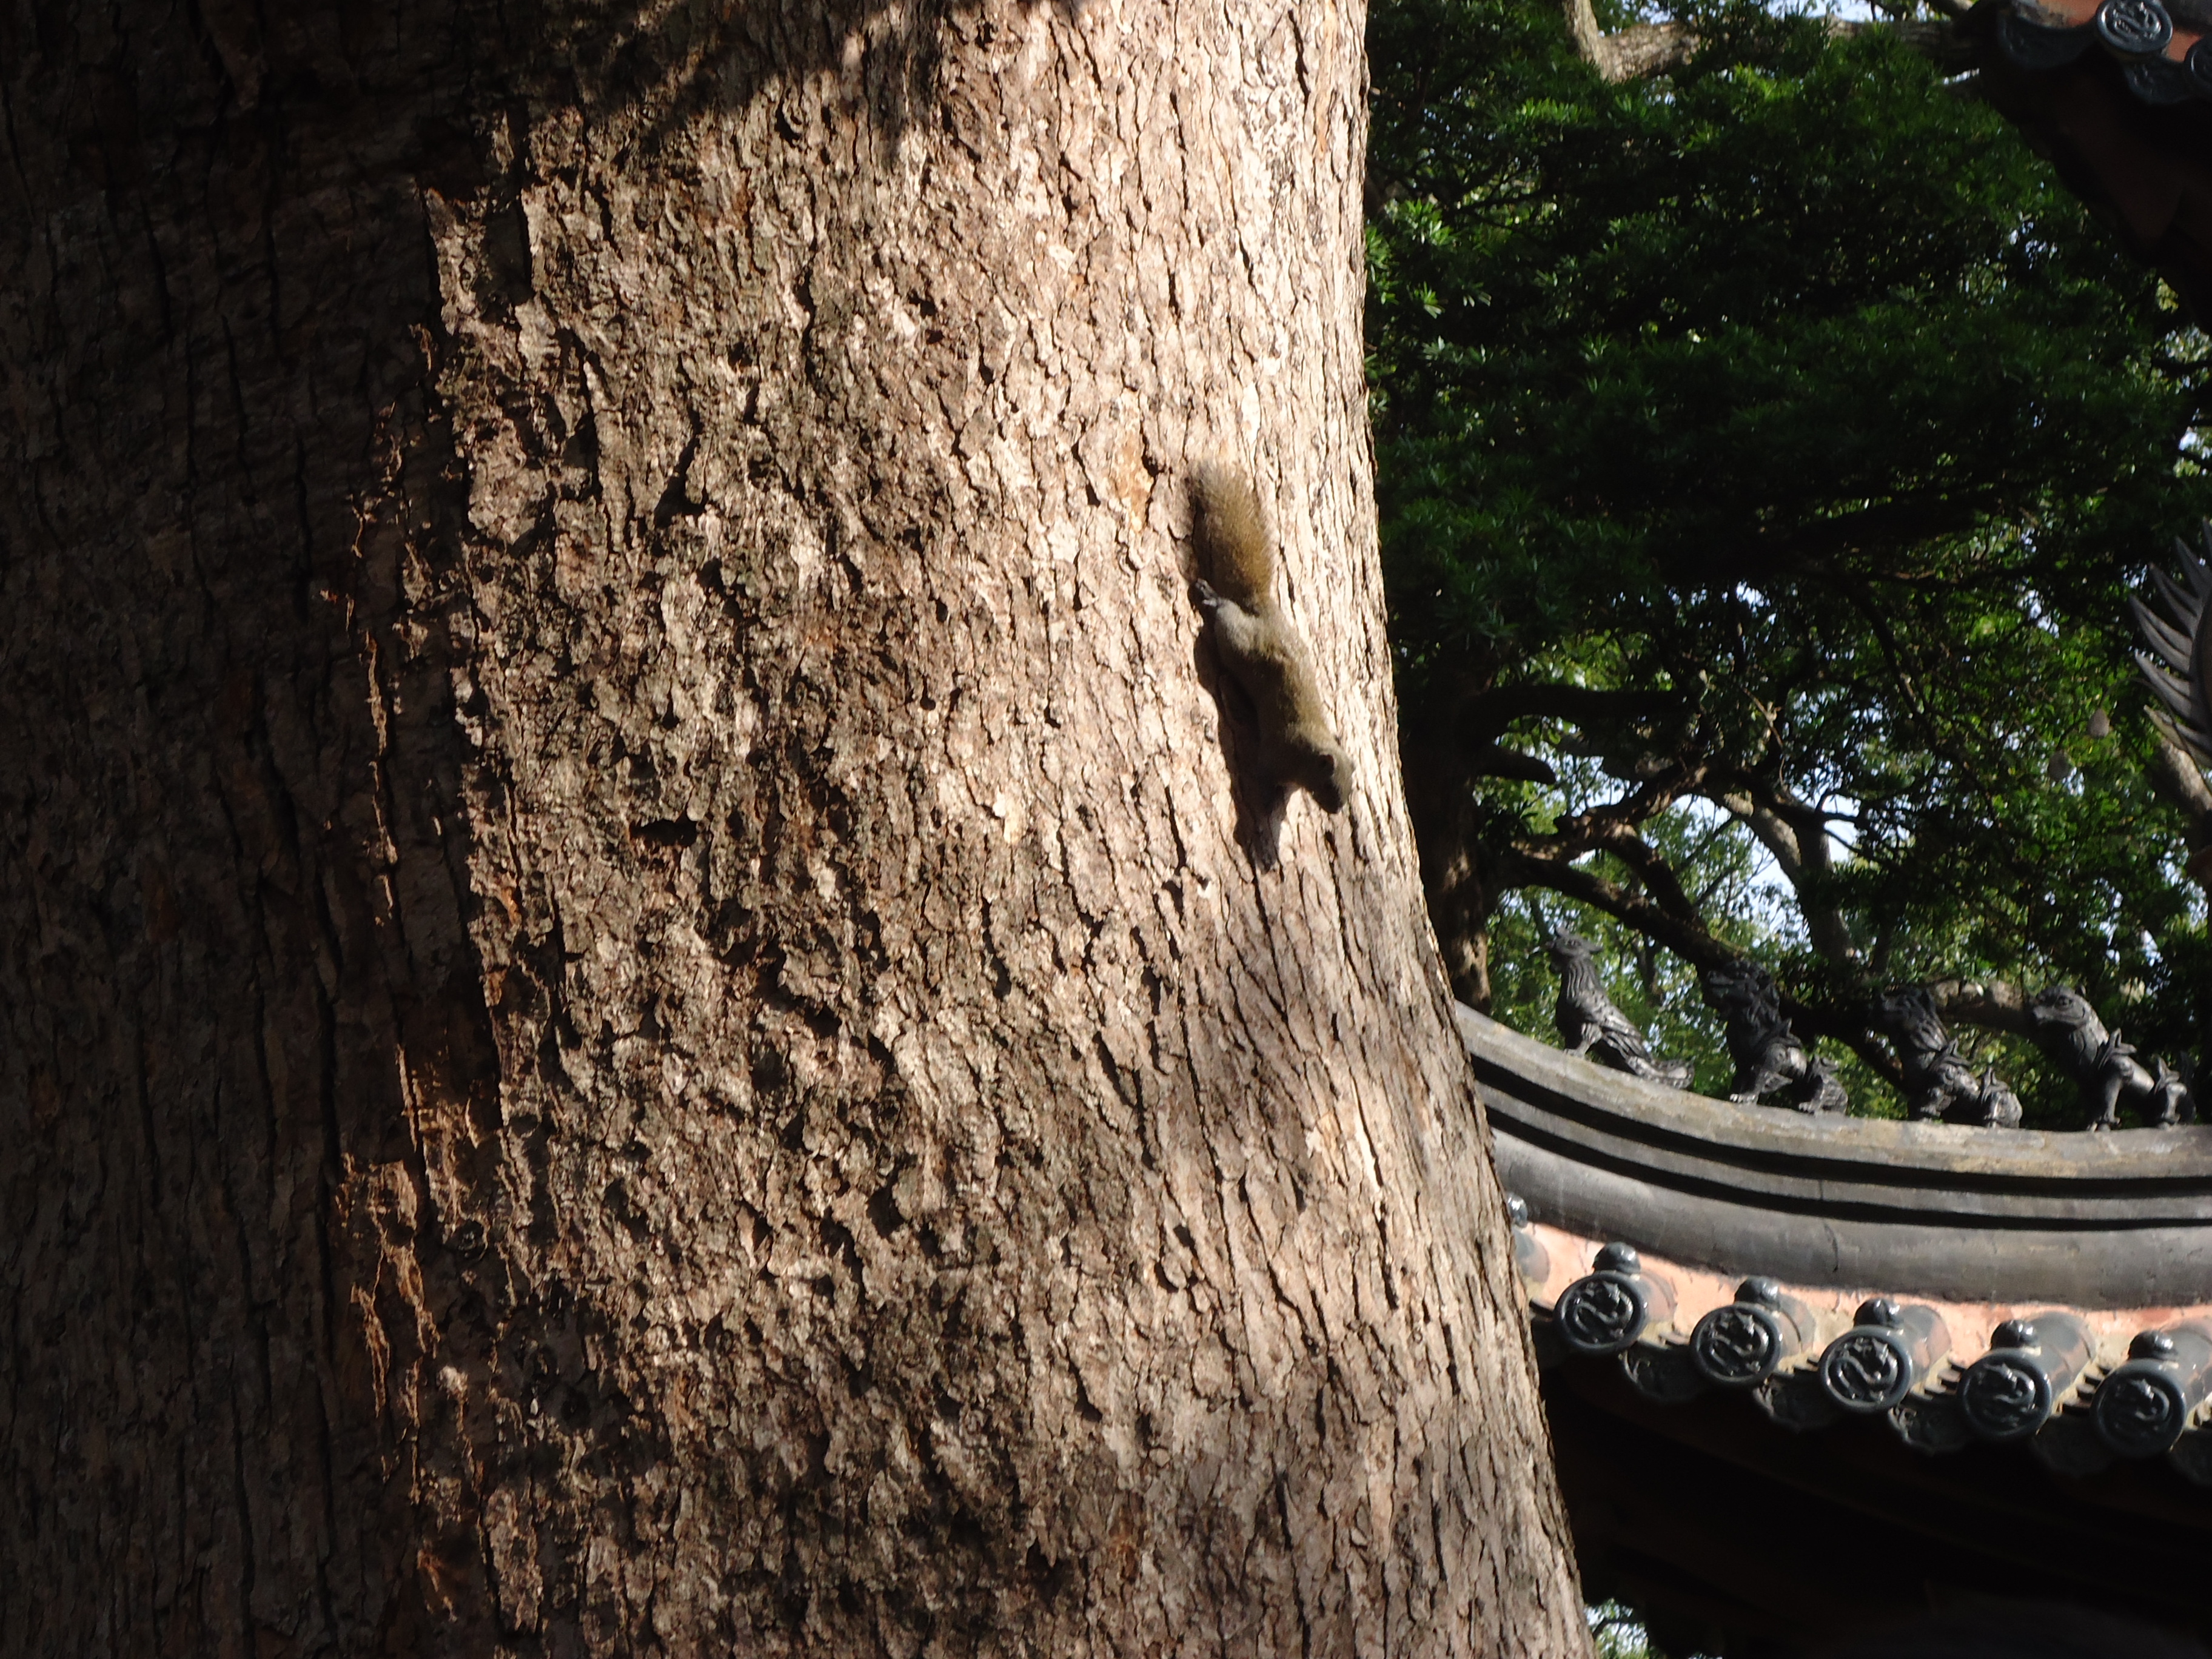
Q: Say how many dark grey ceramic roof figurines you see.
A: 4